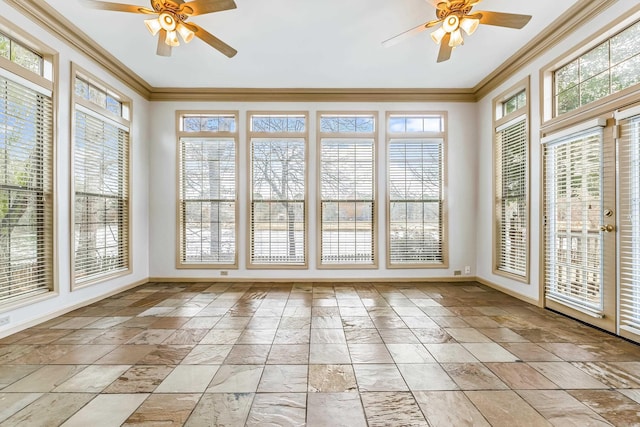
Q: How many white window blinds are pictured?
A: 9